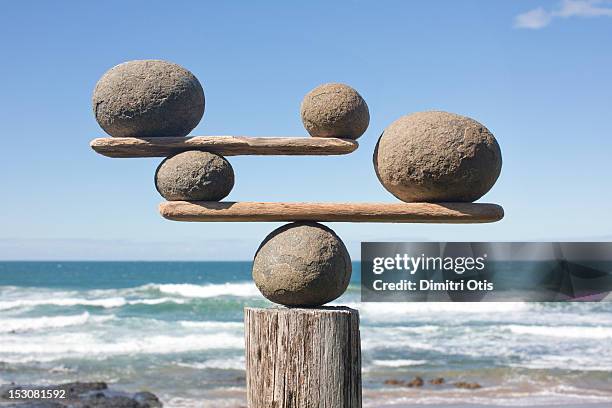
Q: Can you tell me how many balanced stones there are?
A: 5